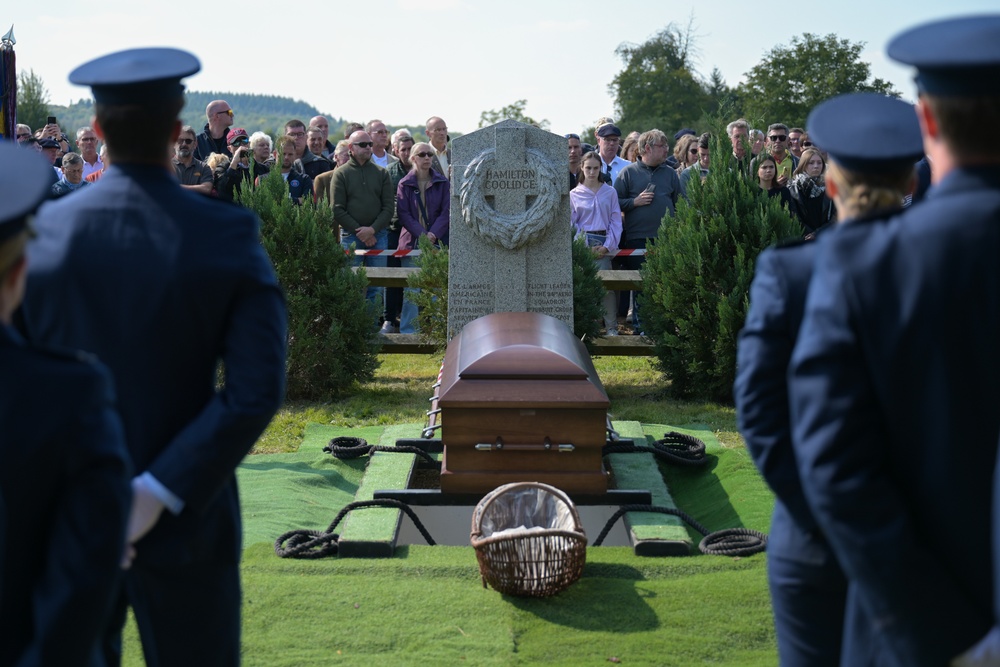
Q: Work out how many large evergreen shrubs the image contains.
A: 2